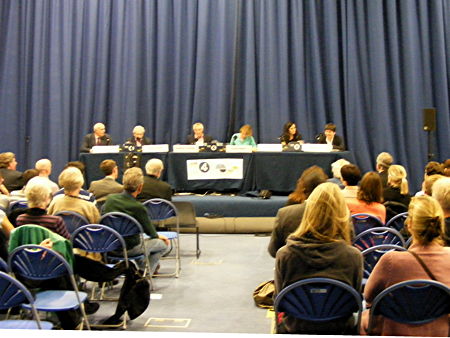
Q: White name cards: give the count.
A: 6